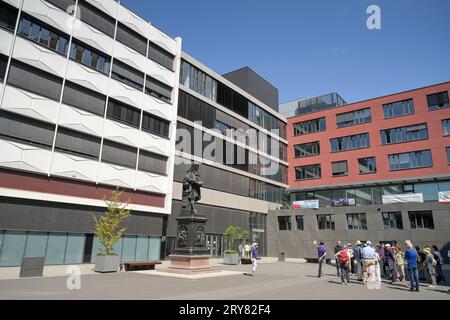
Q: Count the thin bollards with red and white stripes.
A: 0